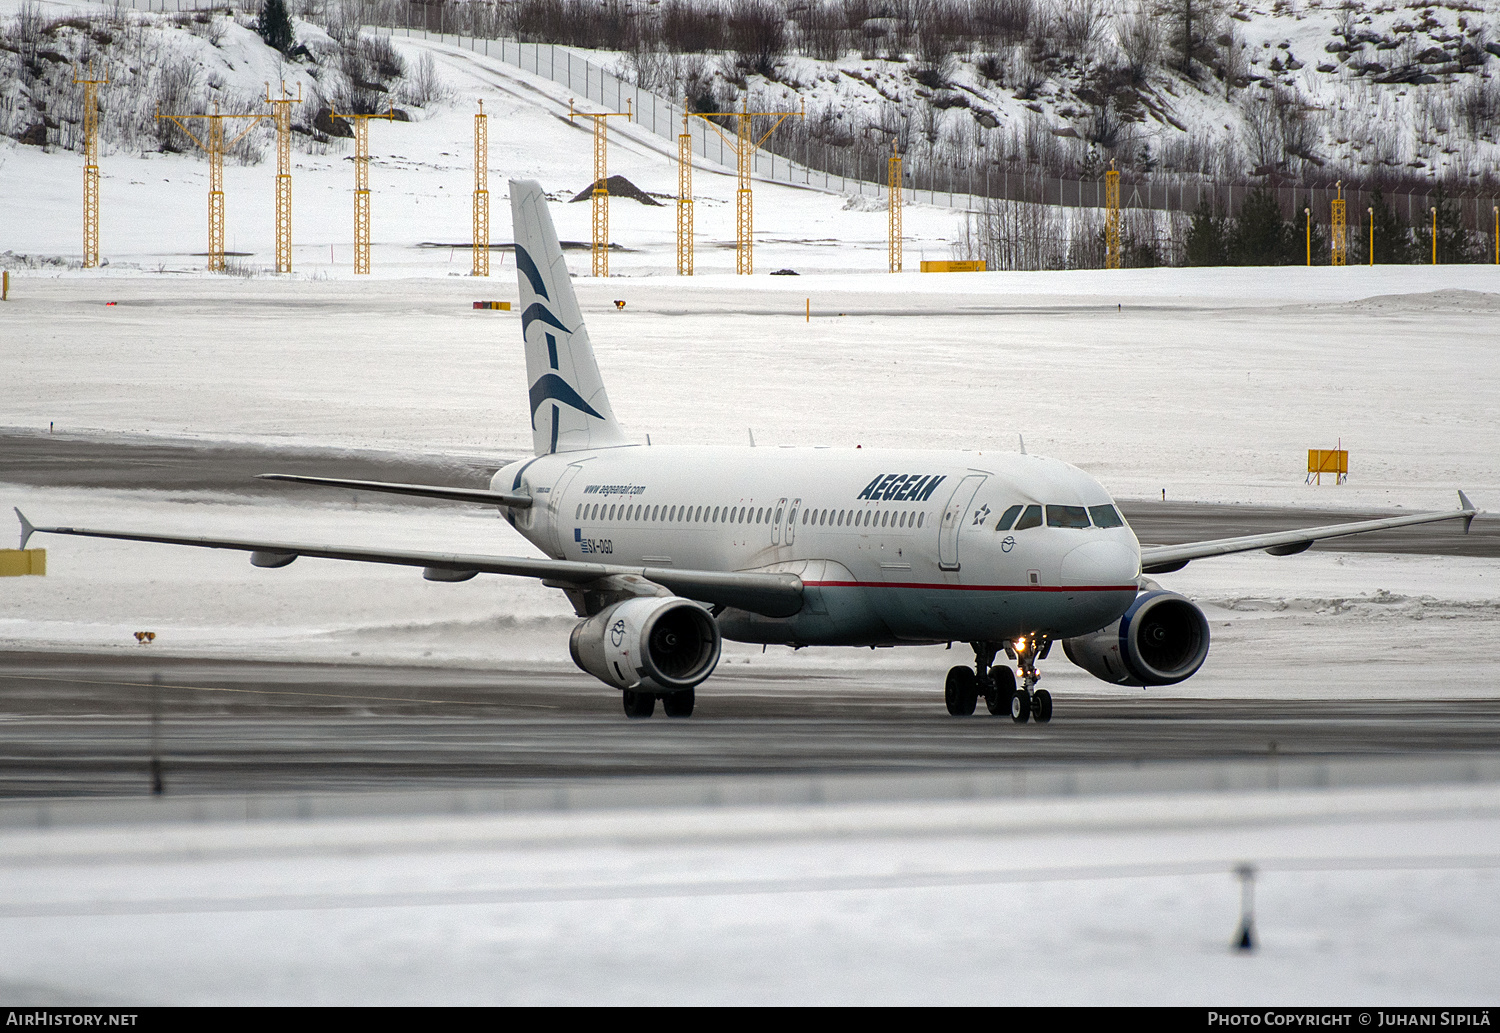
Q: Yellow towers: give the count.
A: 11